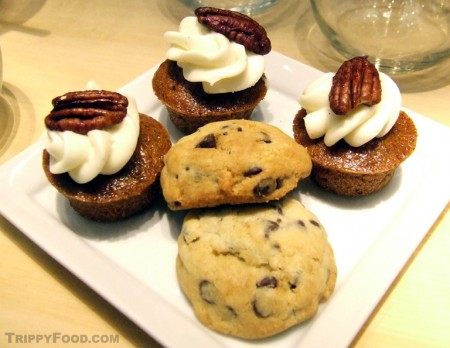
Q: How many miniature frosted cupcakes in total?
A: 3